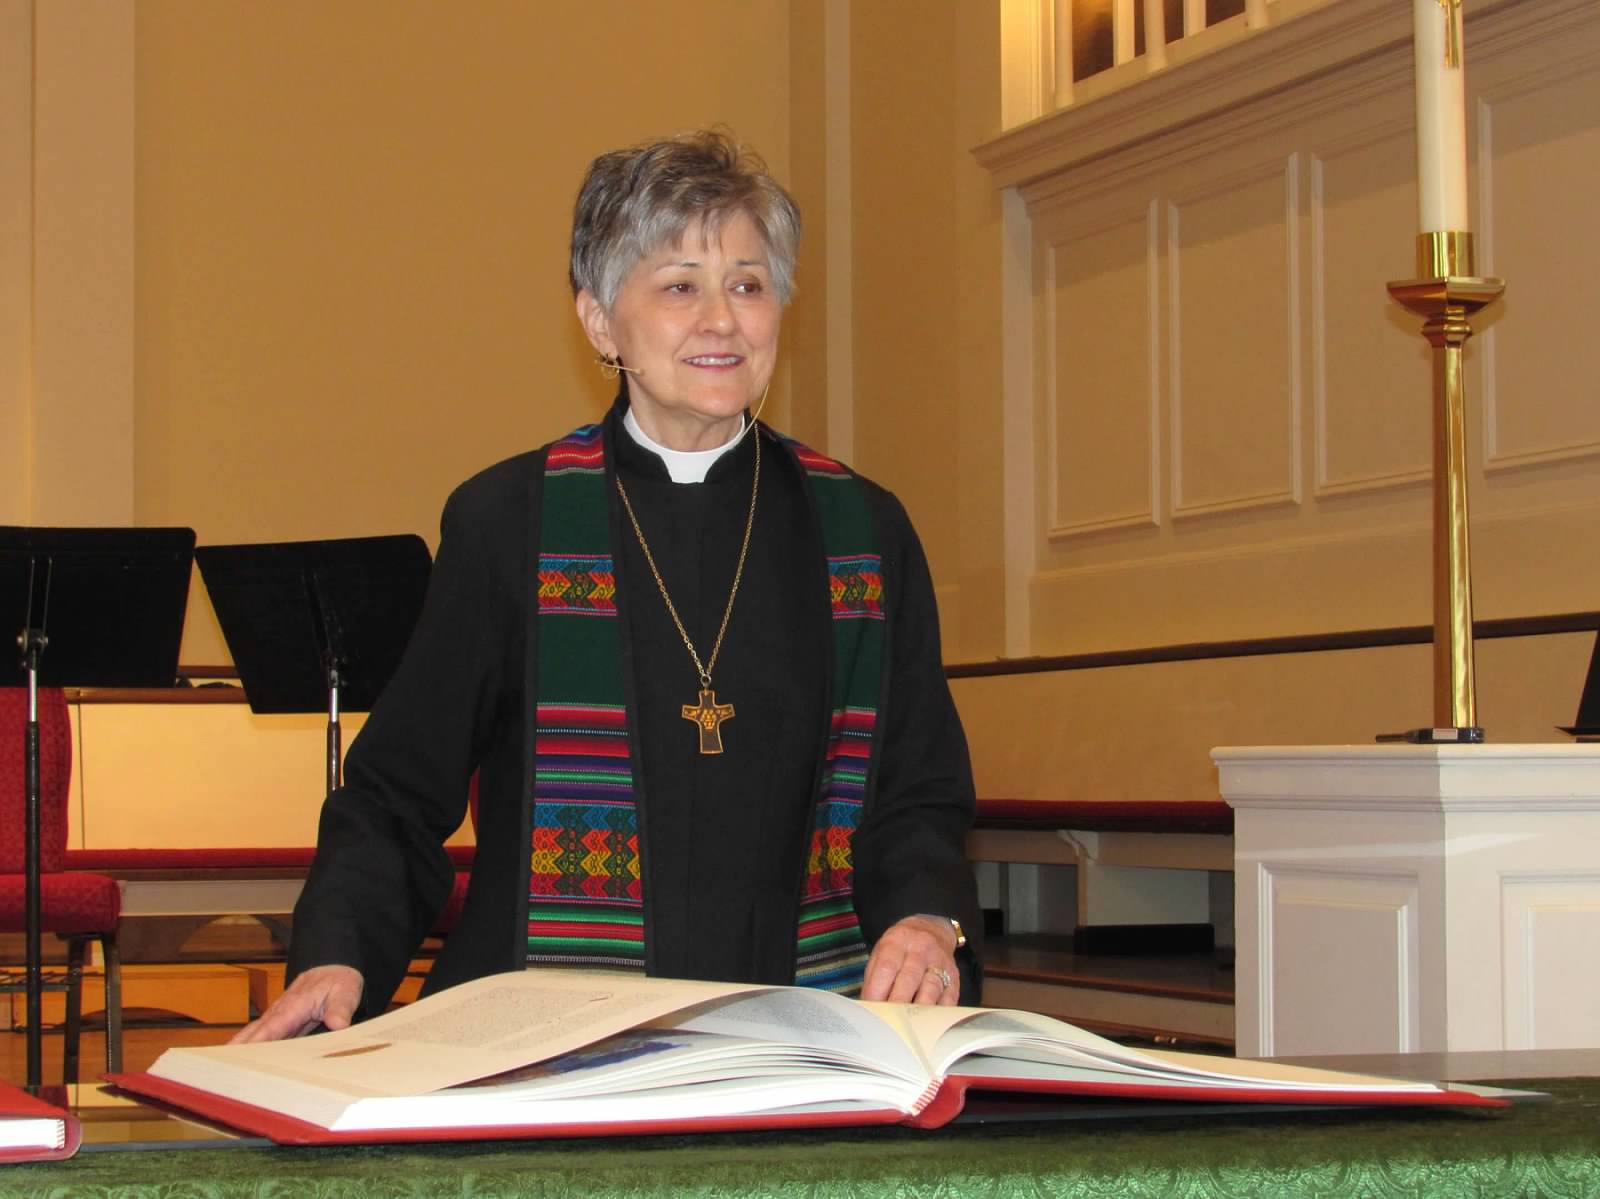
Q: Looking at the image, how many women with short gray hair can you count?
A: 1